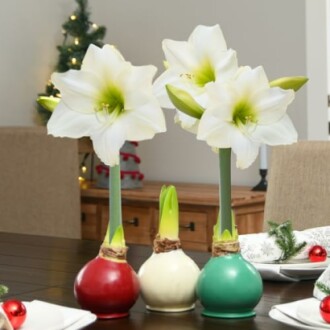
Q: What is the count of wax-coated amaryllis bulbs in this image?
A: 3